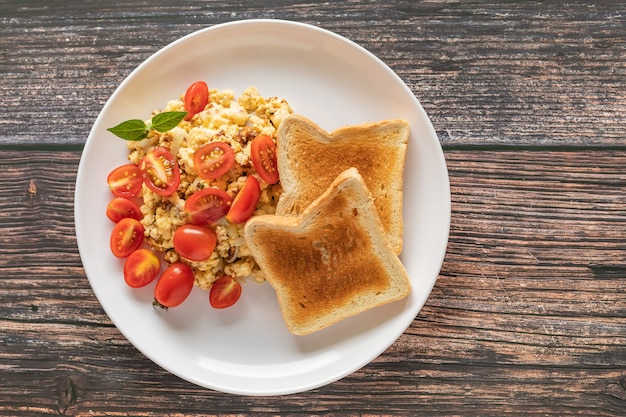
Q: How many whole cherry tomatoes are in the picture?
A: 2